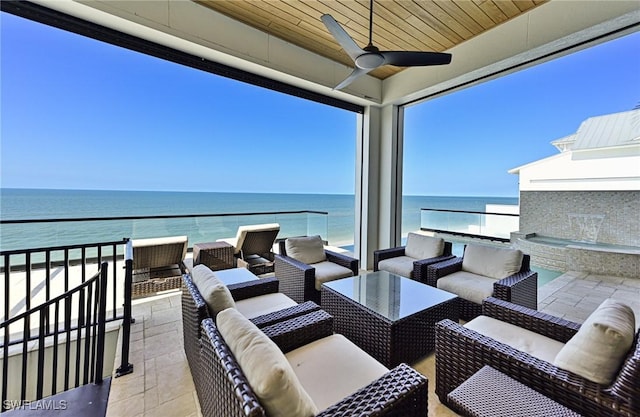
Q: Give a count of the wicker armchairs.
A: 6